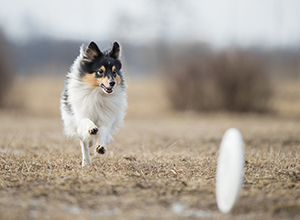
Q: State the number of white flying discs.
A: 1